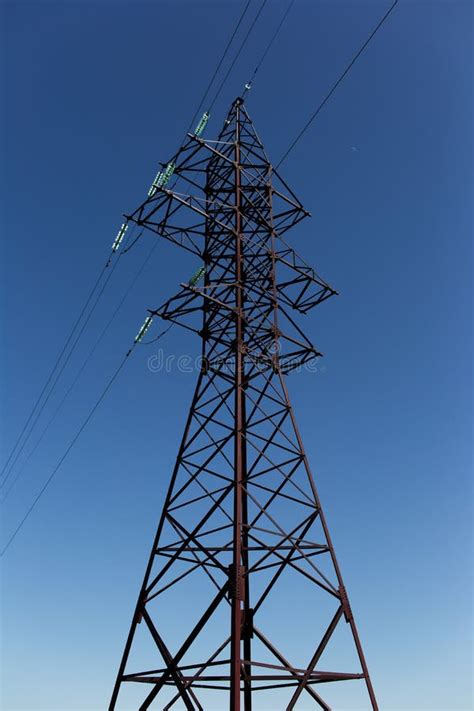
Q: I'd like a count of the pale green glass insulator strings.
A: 6